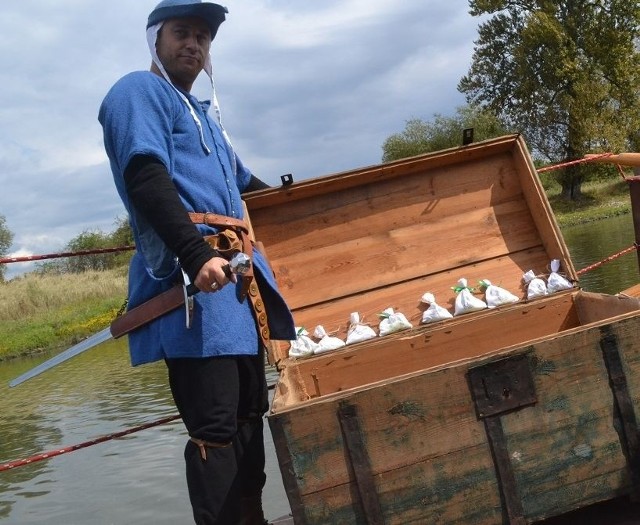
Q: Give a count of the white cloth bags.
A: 9